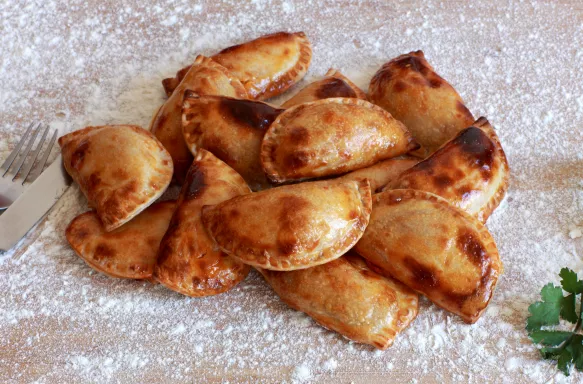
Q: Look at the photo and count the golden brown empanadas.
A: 14